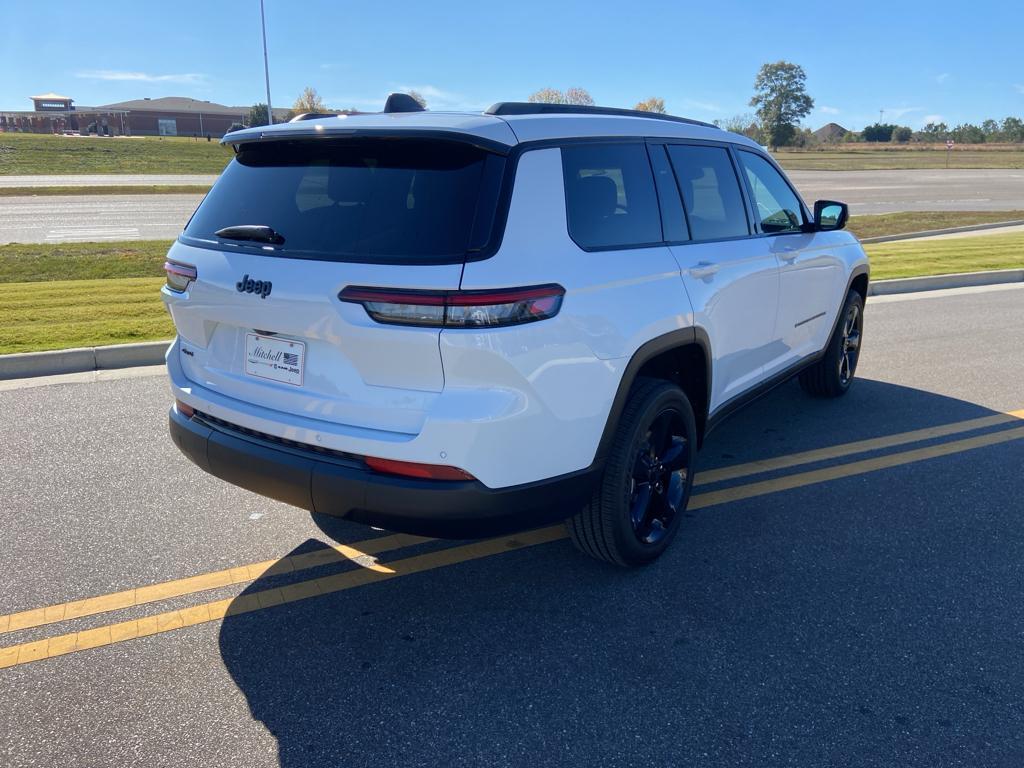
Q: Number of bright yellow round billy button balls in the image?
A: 0